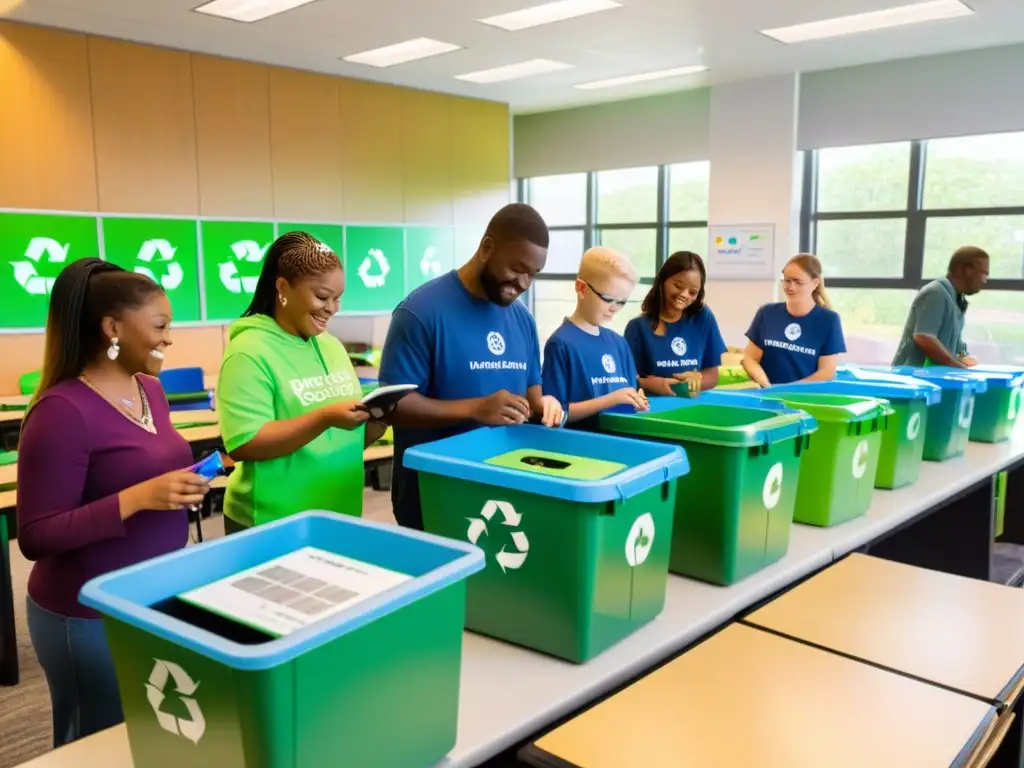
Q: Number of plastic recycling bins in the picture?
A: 7